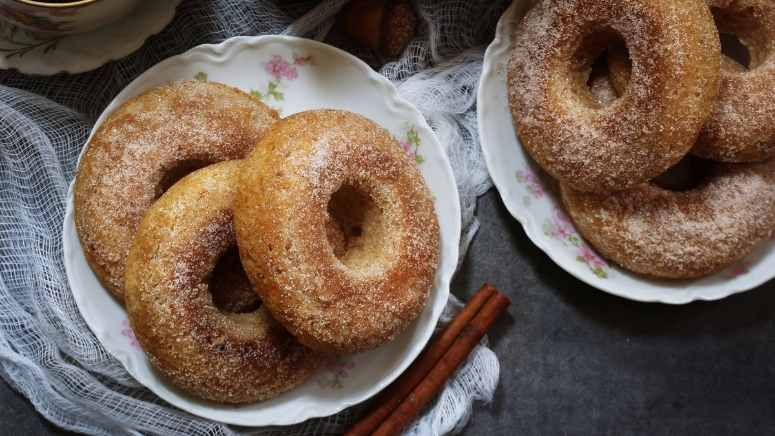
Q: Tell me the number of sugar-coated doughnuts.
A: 6